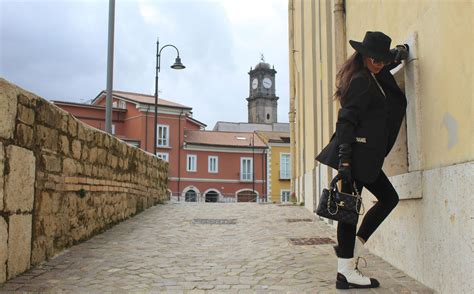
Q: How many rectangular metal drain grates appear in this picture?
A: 3